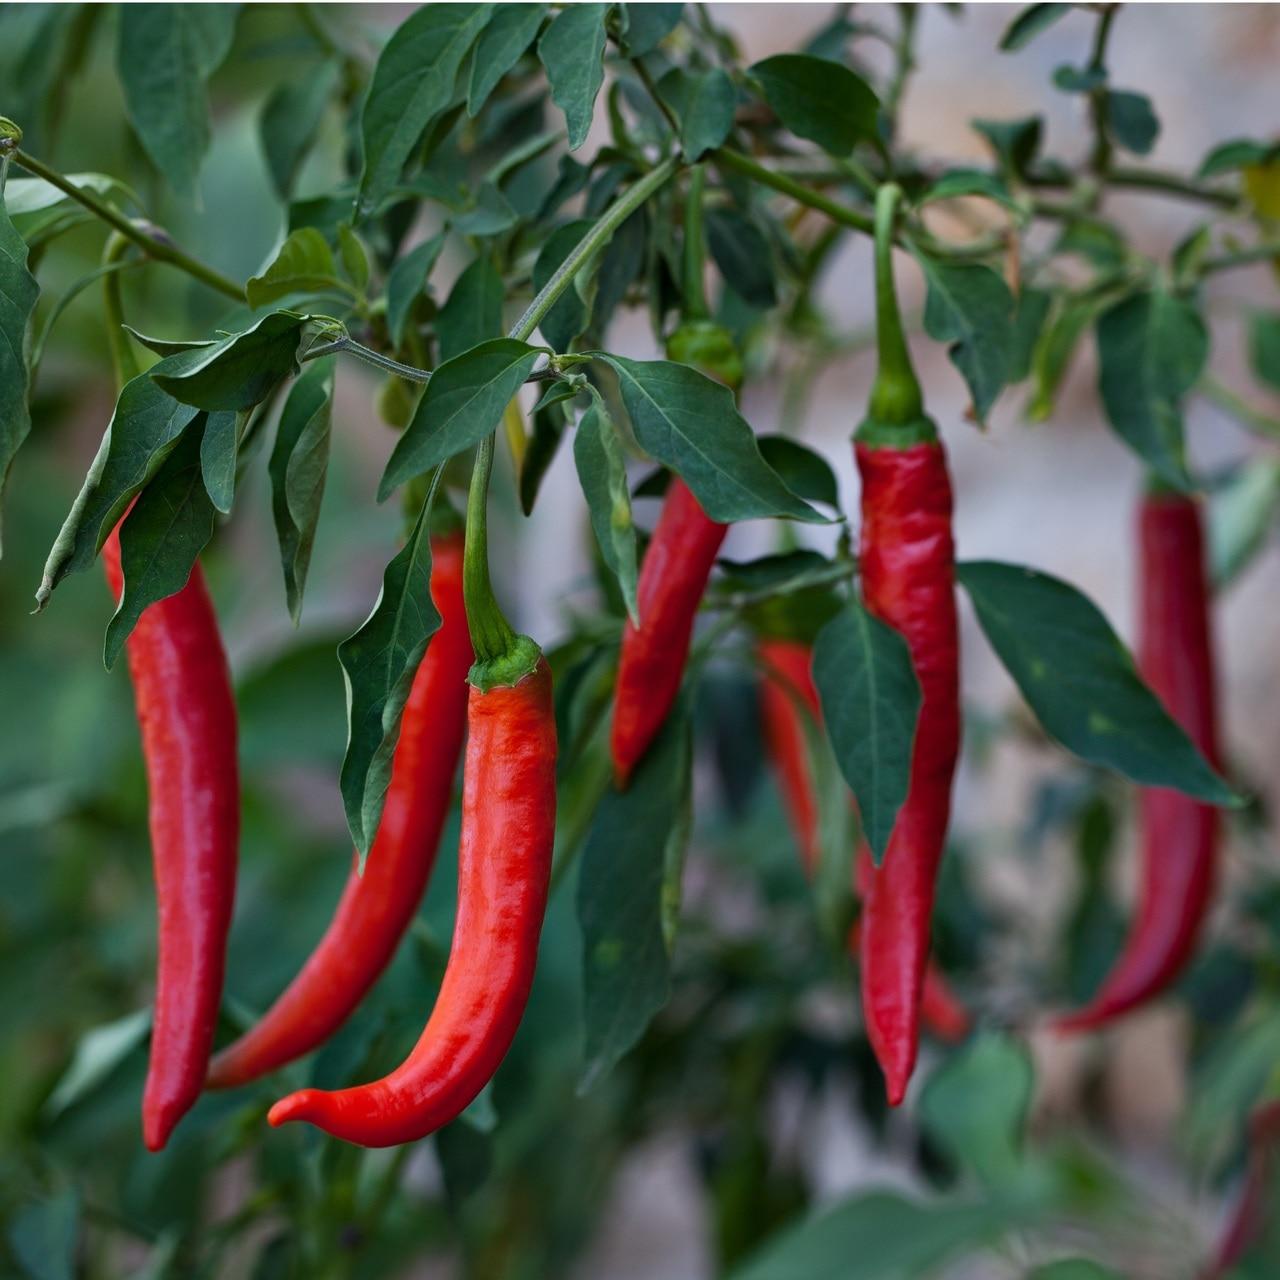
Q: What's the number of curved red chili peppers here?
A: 3